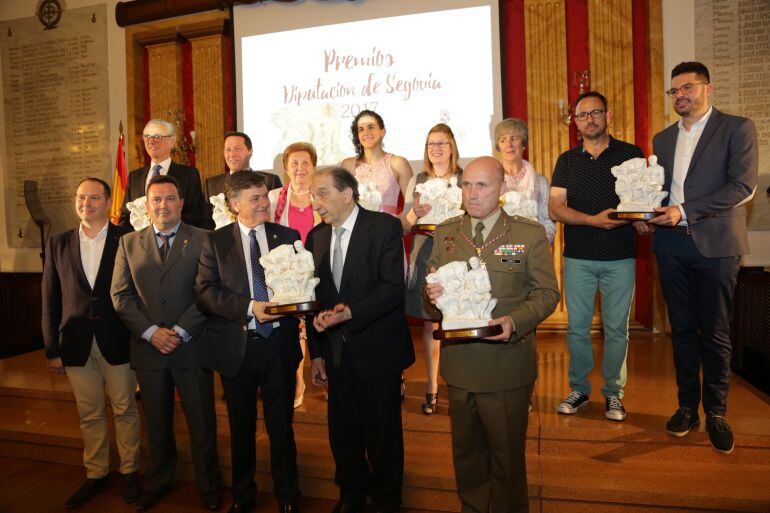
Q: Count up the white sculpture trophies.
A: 8